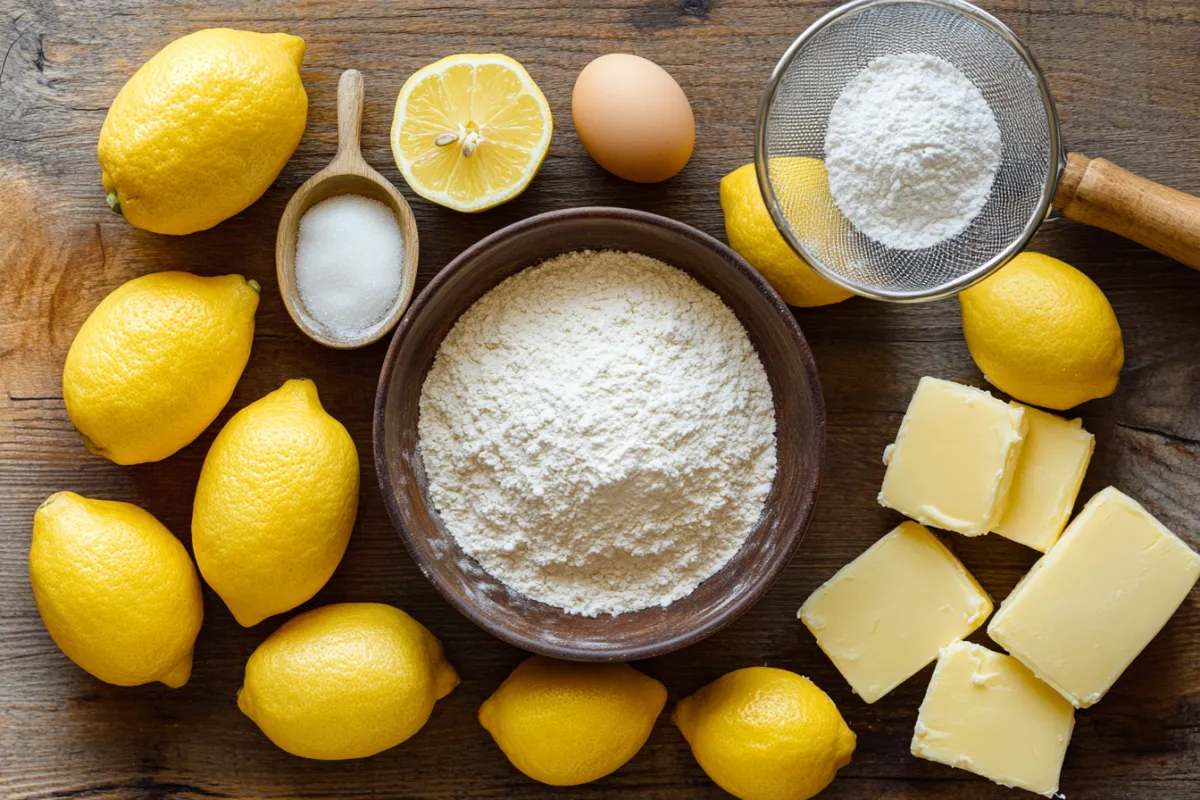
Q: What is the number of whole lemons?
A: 9